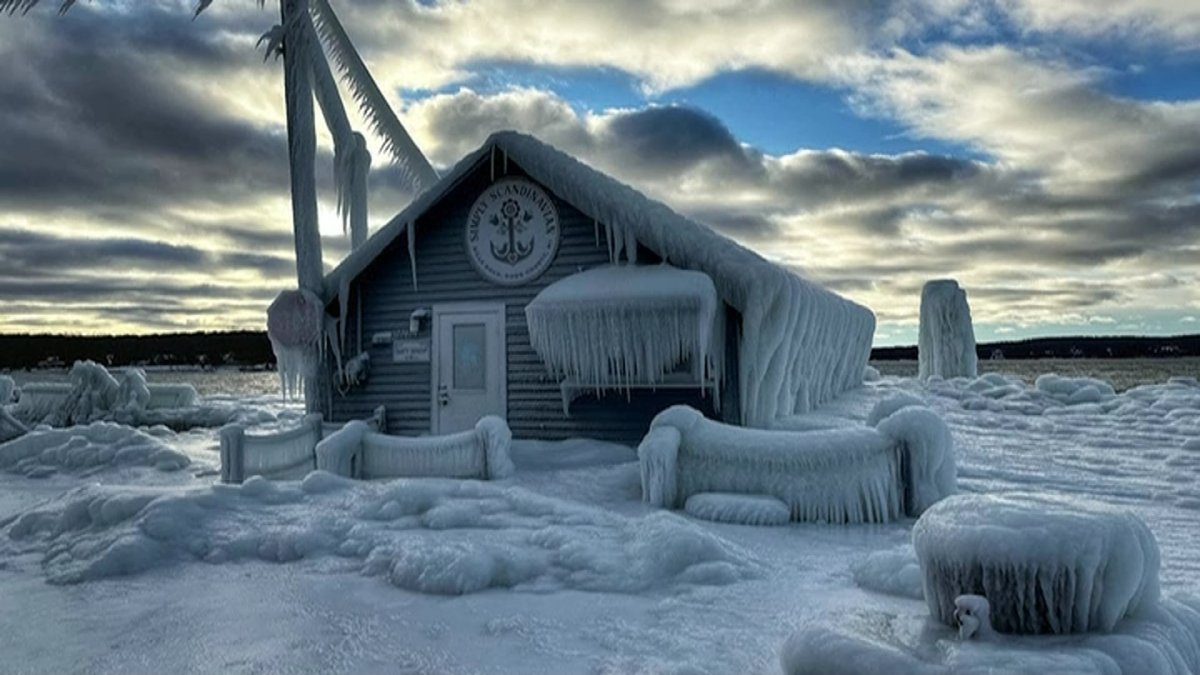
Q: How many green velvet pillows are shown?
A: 0